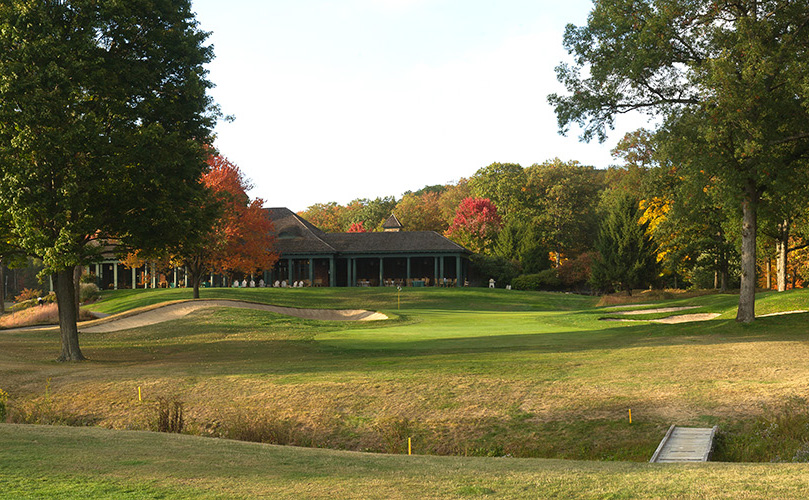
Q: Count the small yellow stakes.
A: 3